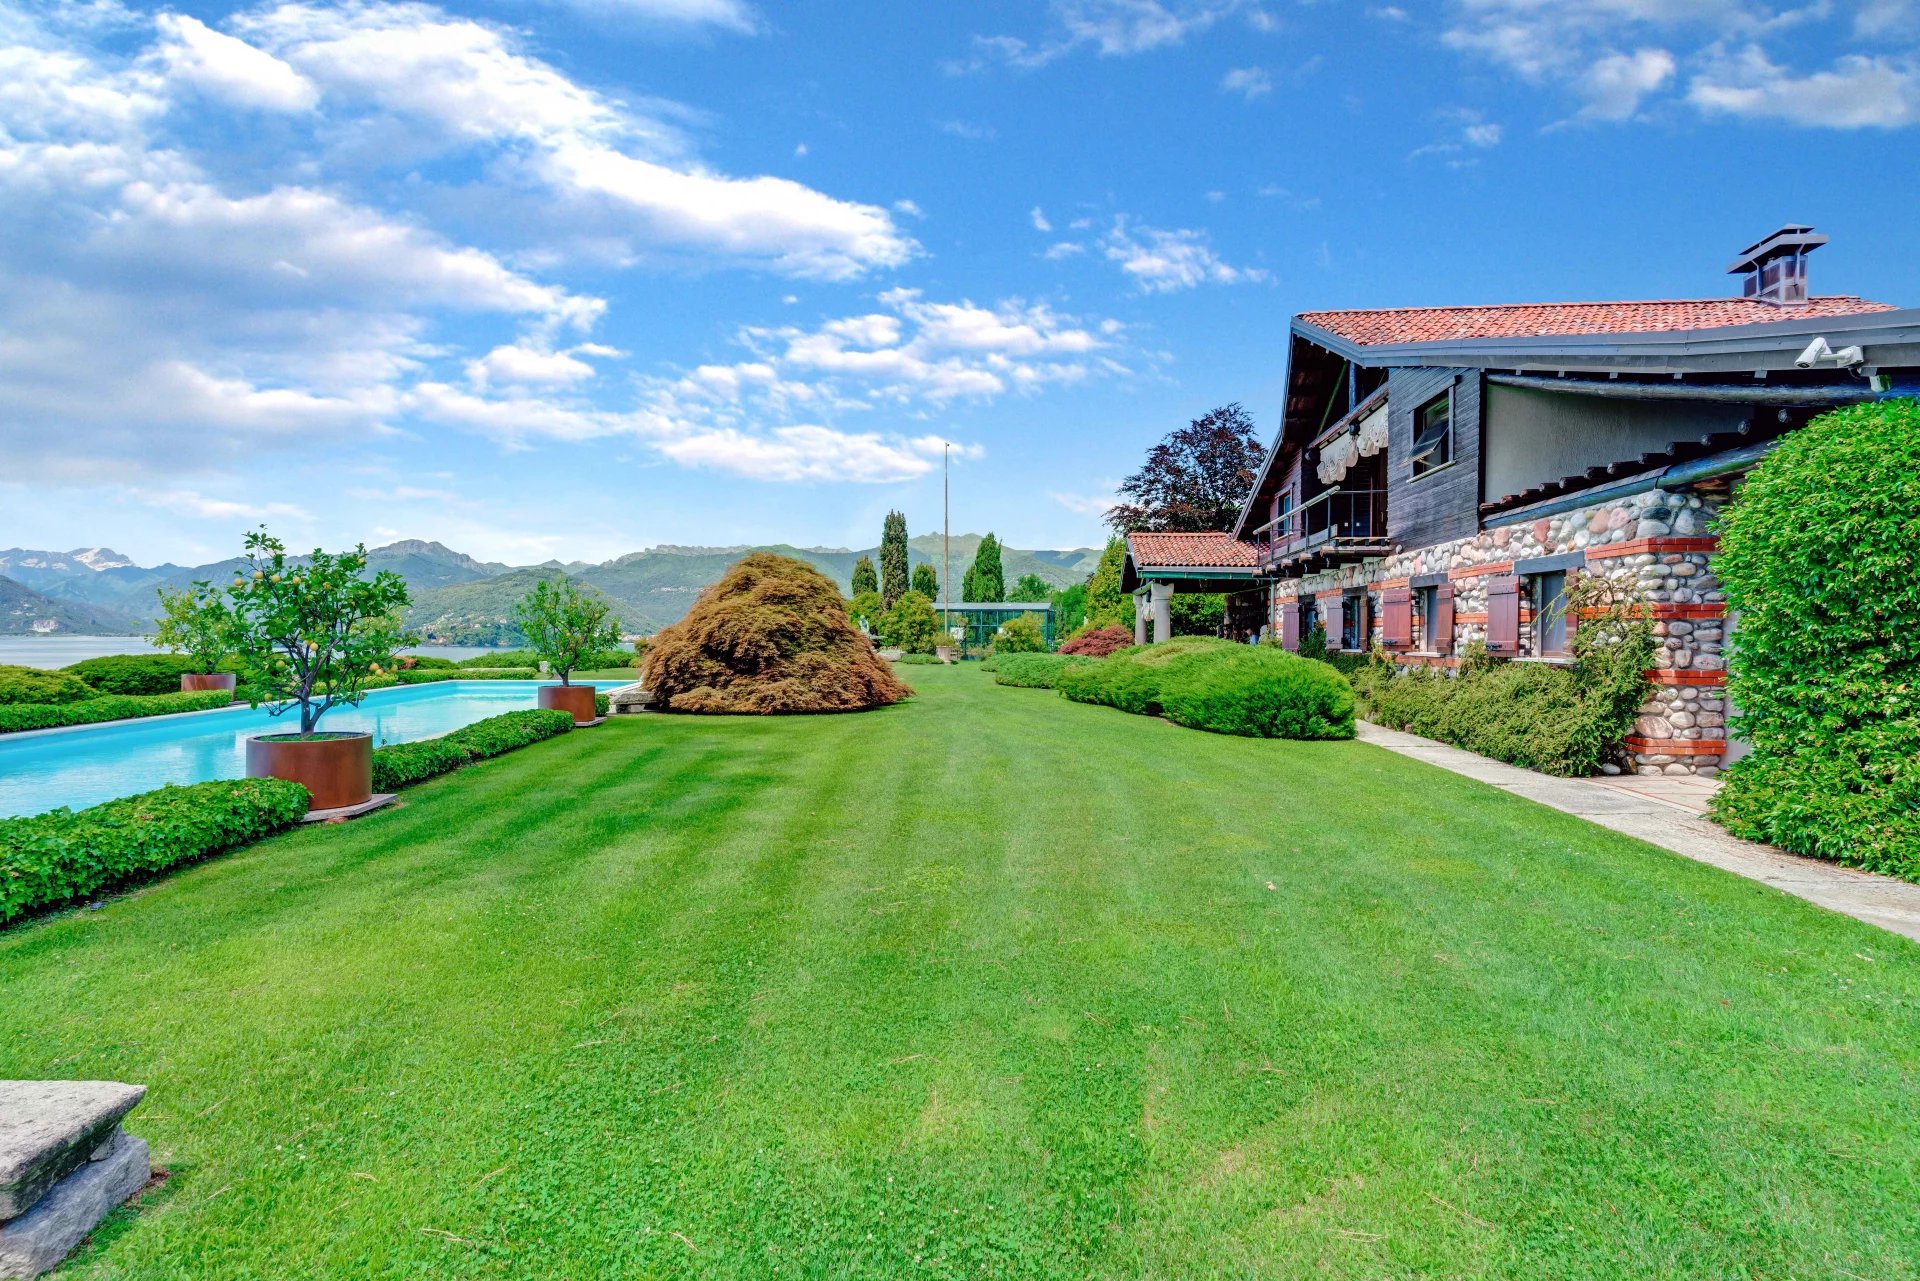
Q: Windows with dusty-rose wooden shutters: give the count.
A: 4